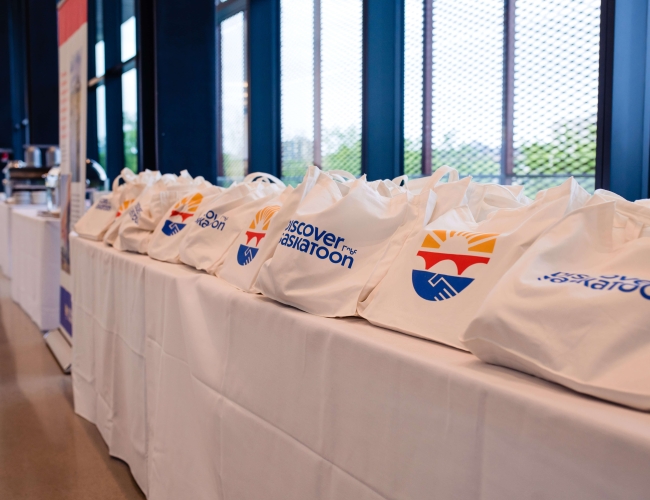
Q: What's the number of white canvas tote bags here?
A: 9